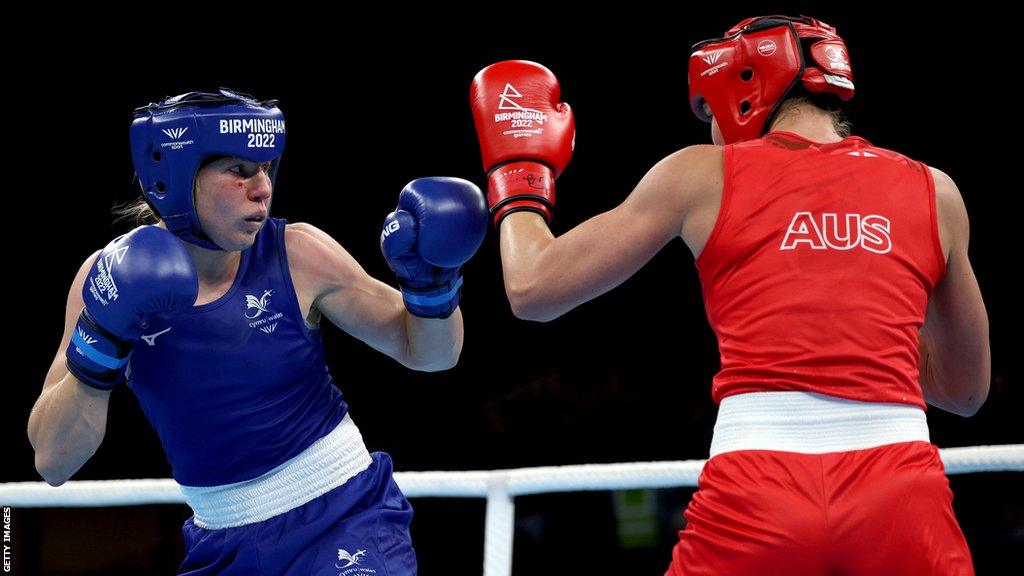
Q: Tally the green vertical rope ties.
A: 0